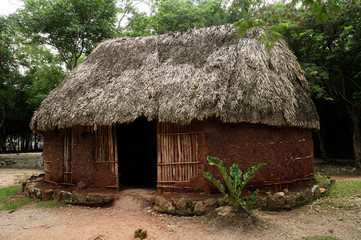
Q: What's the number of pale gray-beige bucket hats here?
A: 0